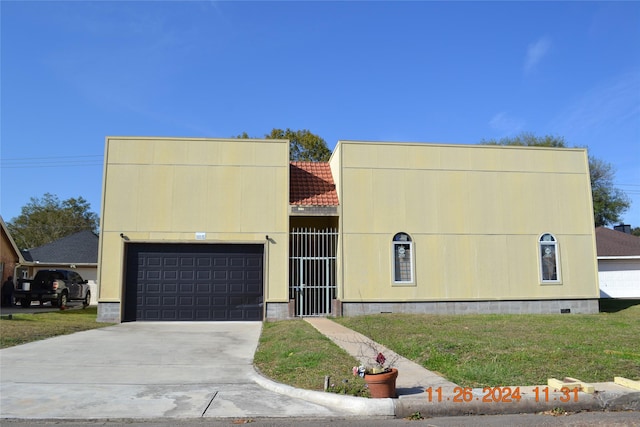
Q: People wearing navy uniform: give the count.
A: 0